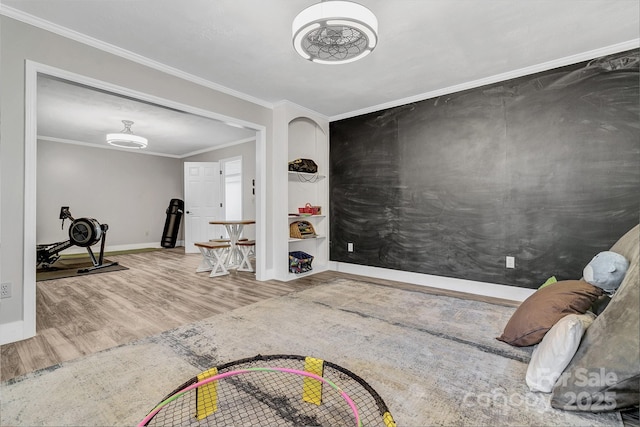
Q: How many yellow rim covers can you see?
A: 3